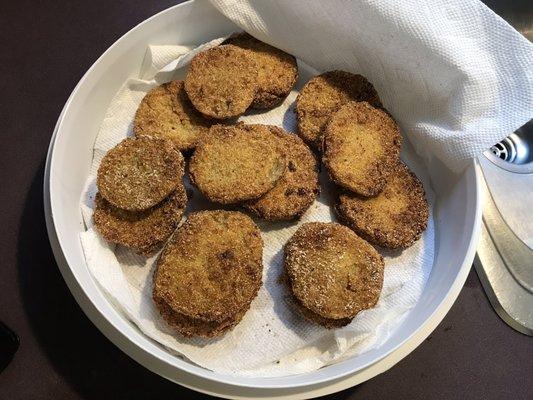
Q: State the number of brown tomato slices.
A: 14